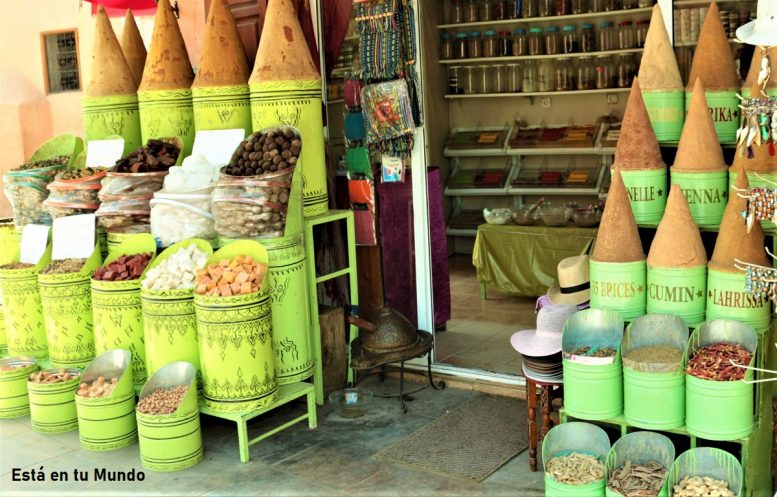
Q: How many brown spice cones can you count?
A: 14